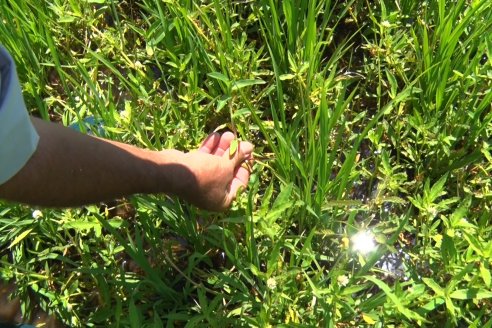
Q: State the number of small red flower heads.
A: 0